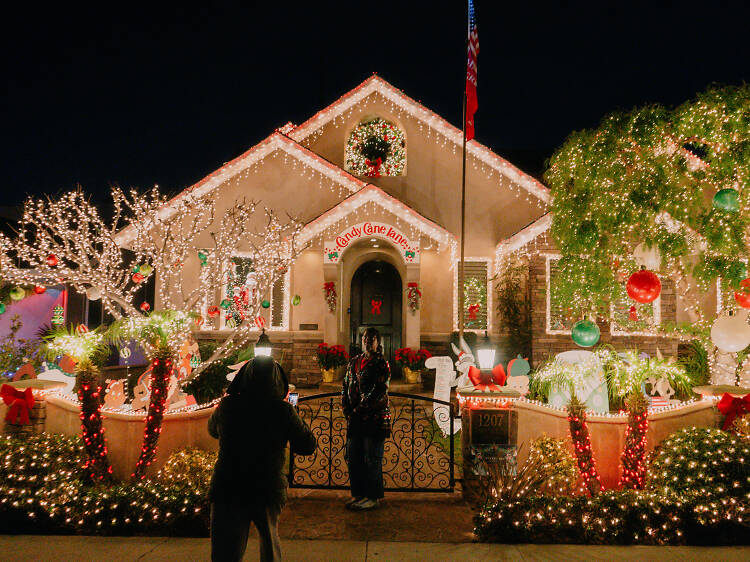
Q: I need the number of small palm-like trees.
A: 4